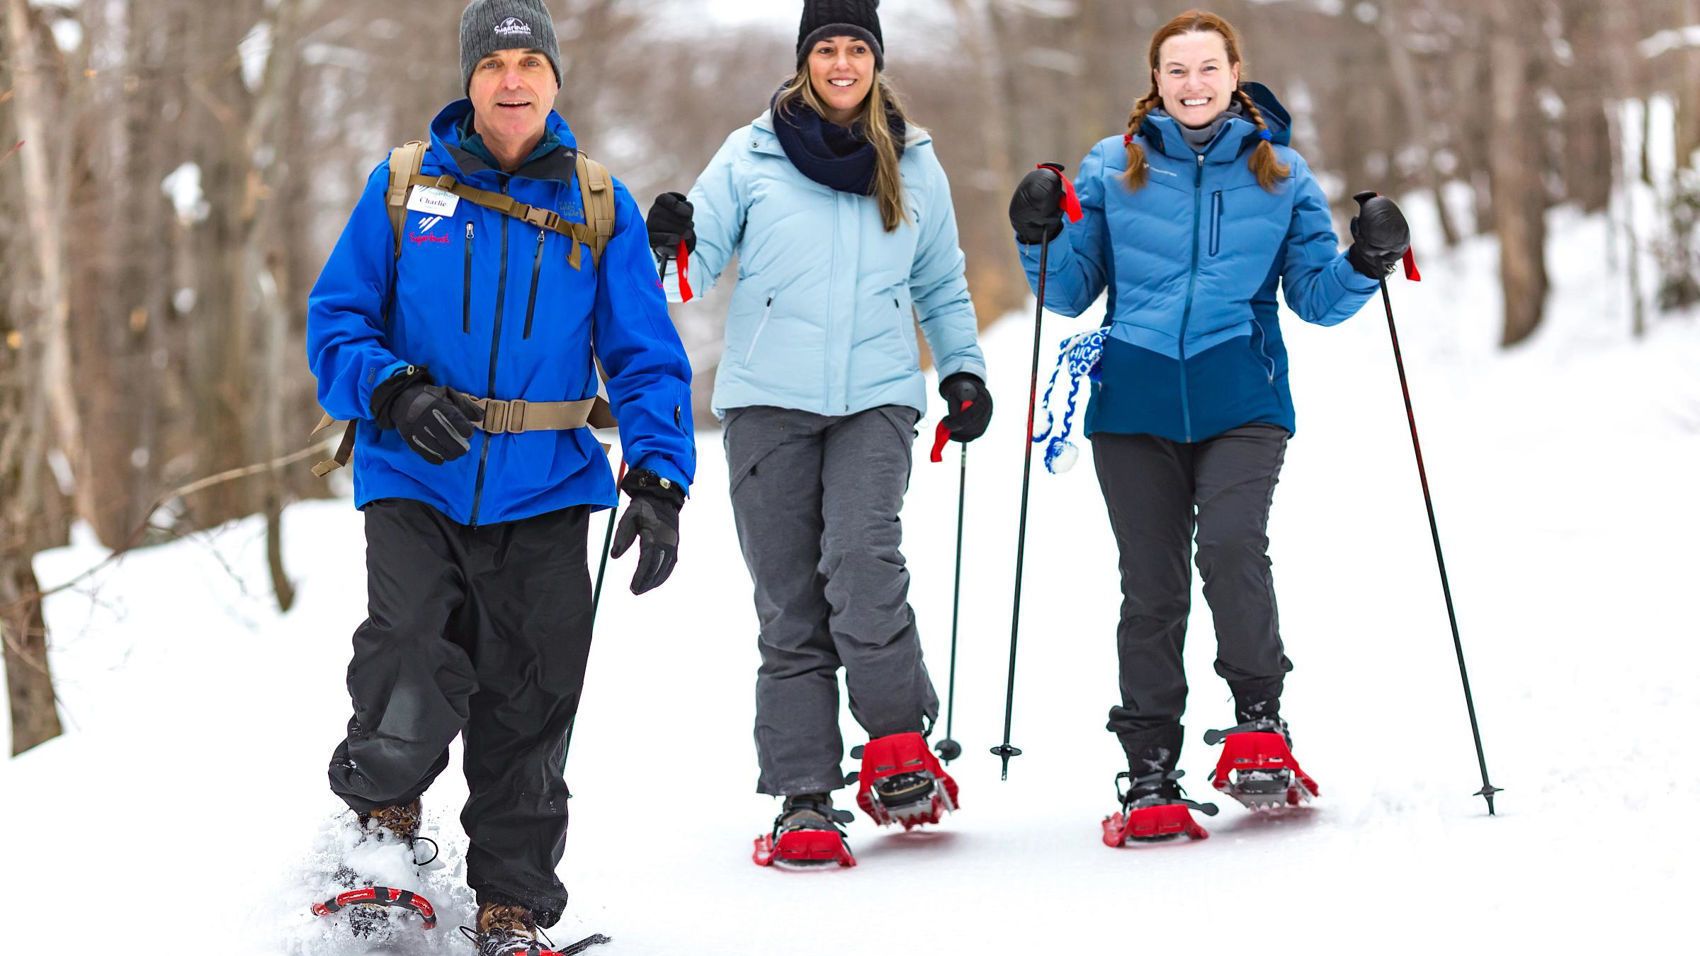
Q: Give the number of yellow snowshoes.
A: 0